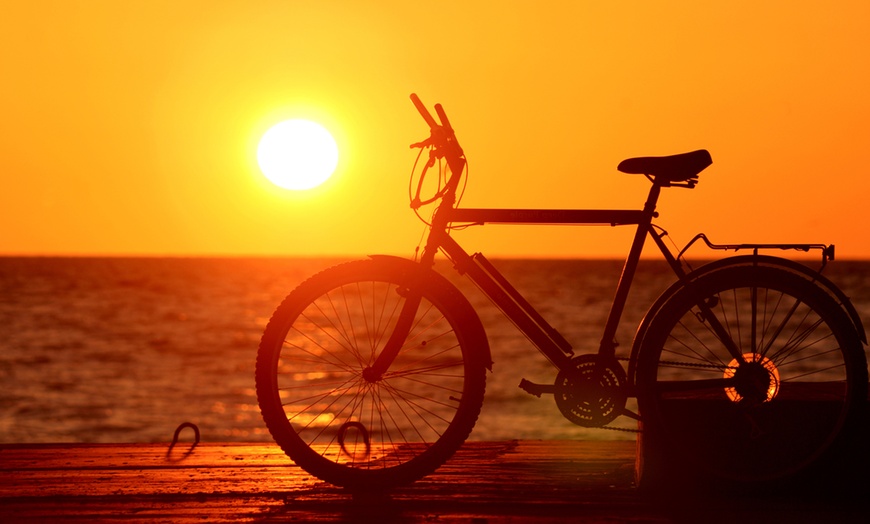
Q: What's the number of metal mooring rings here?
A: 2